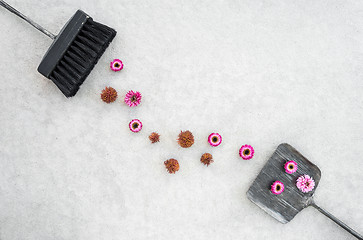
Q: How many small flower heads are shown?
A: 13